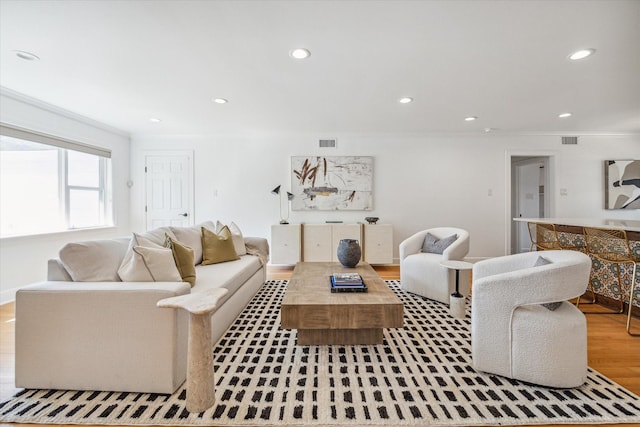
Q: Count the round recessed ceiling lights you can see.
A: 8